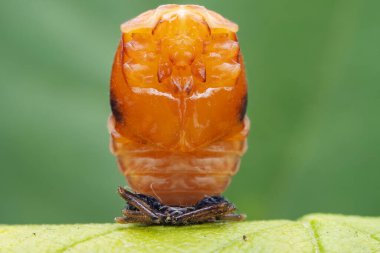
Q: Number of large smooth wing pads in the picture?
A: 2